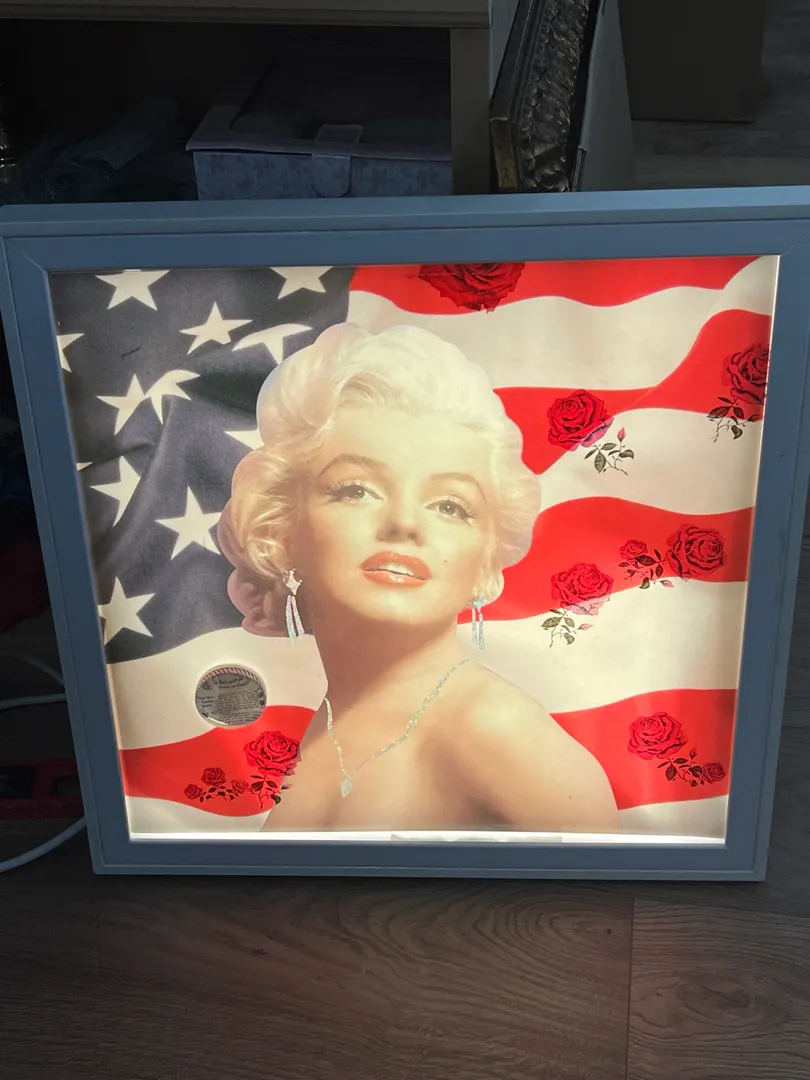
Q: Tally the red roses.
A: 12